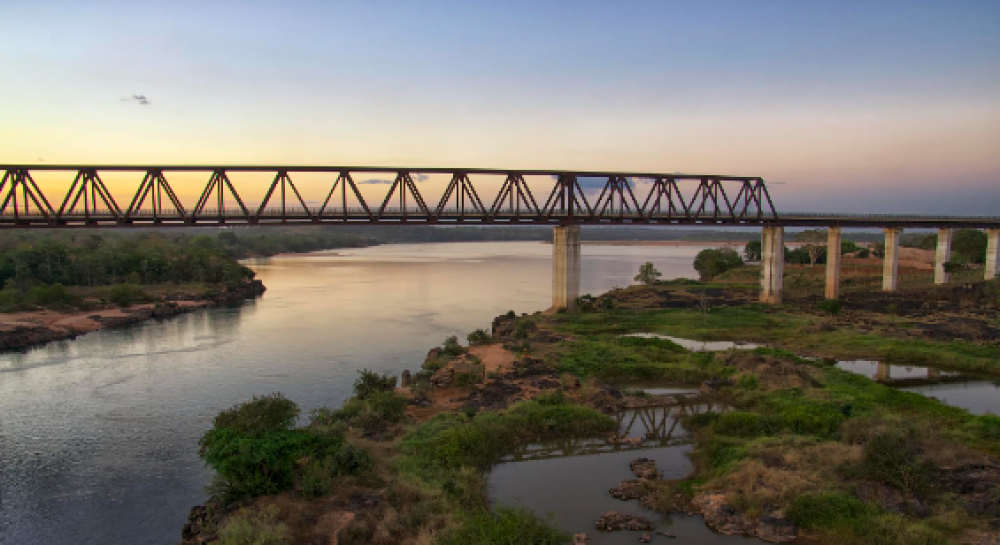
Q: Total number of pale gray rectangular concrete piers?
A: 6